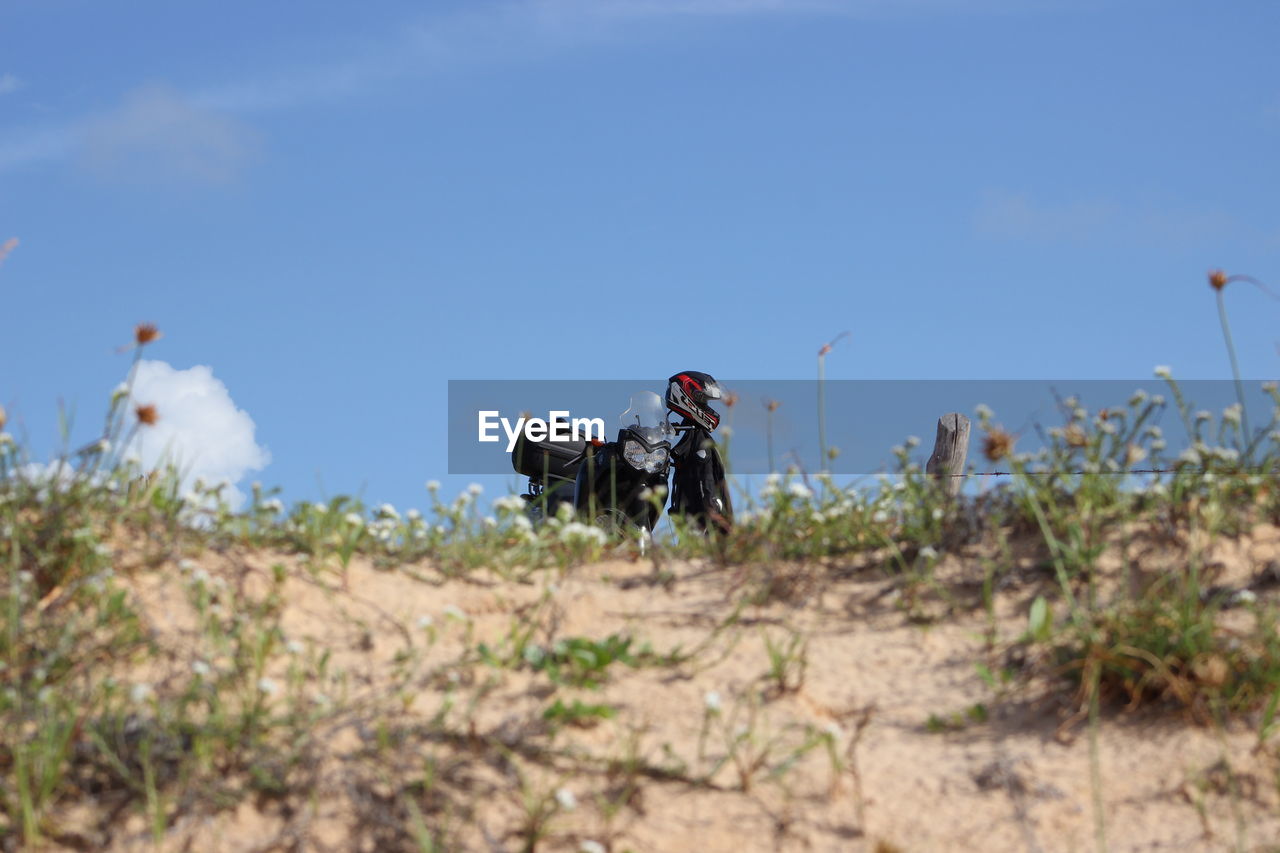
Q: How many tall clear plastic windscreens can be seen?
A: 1